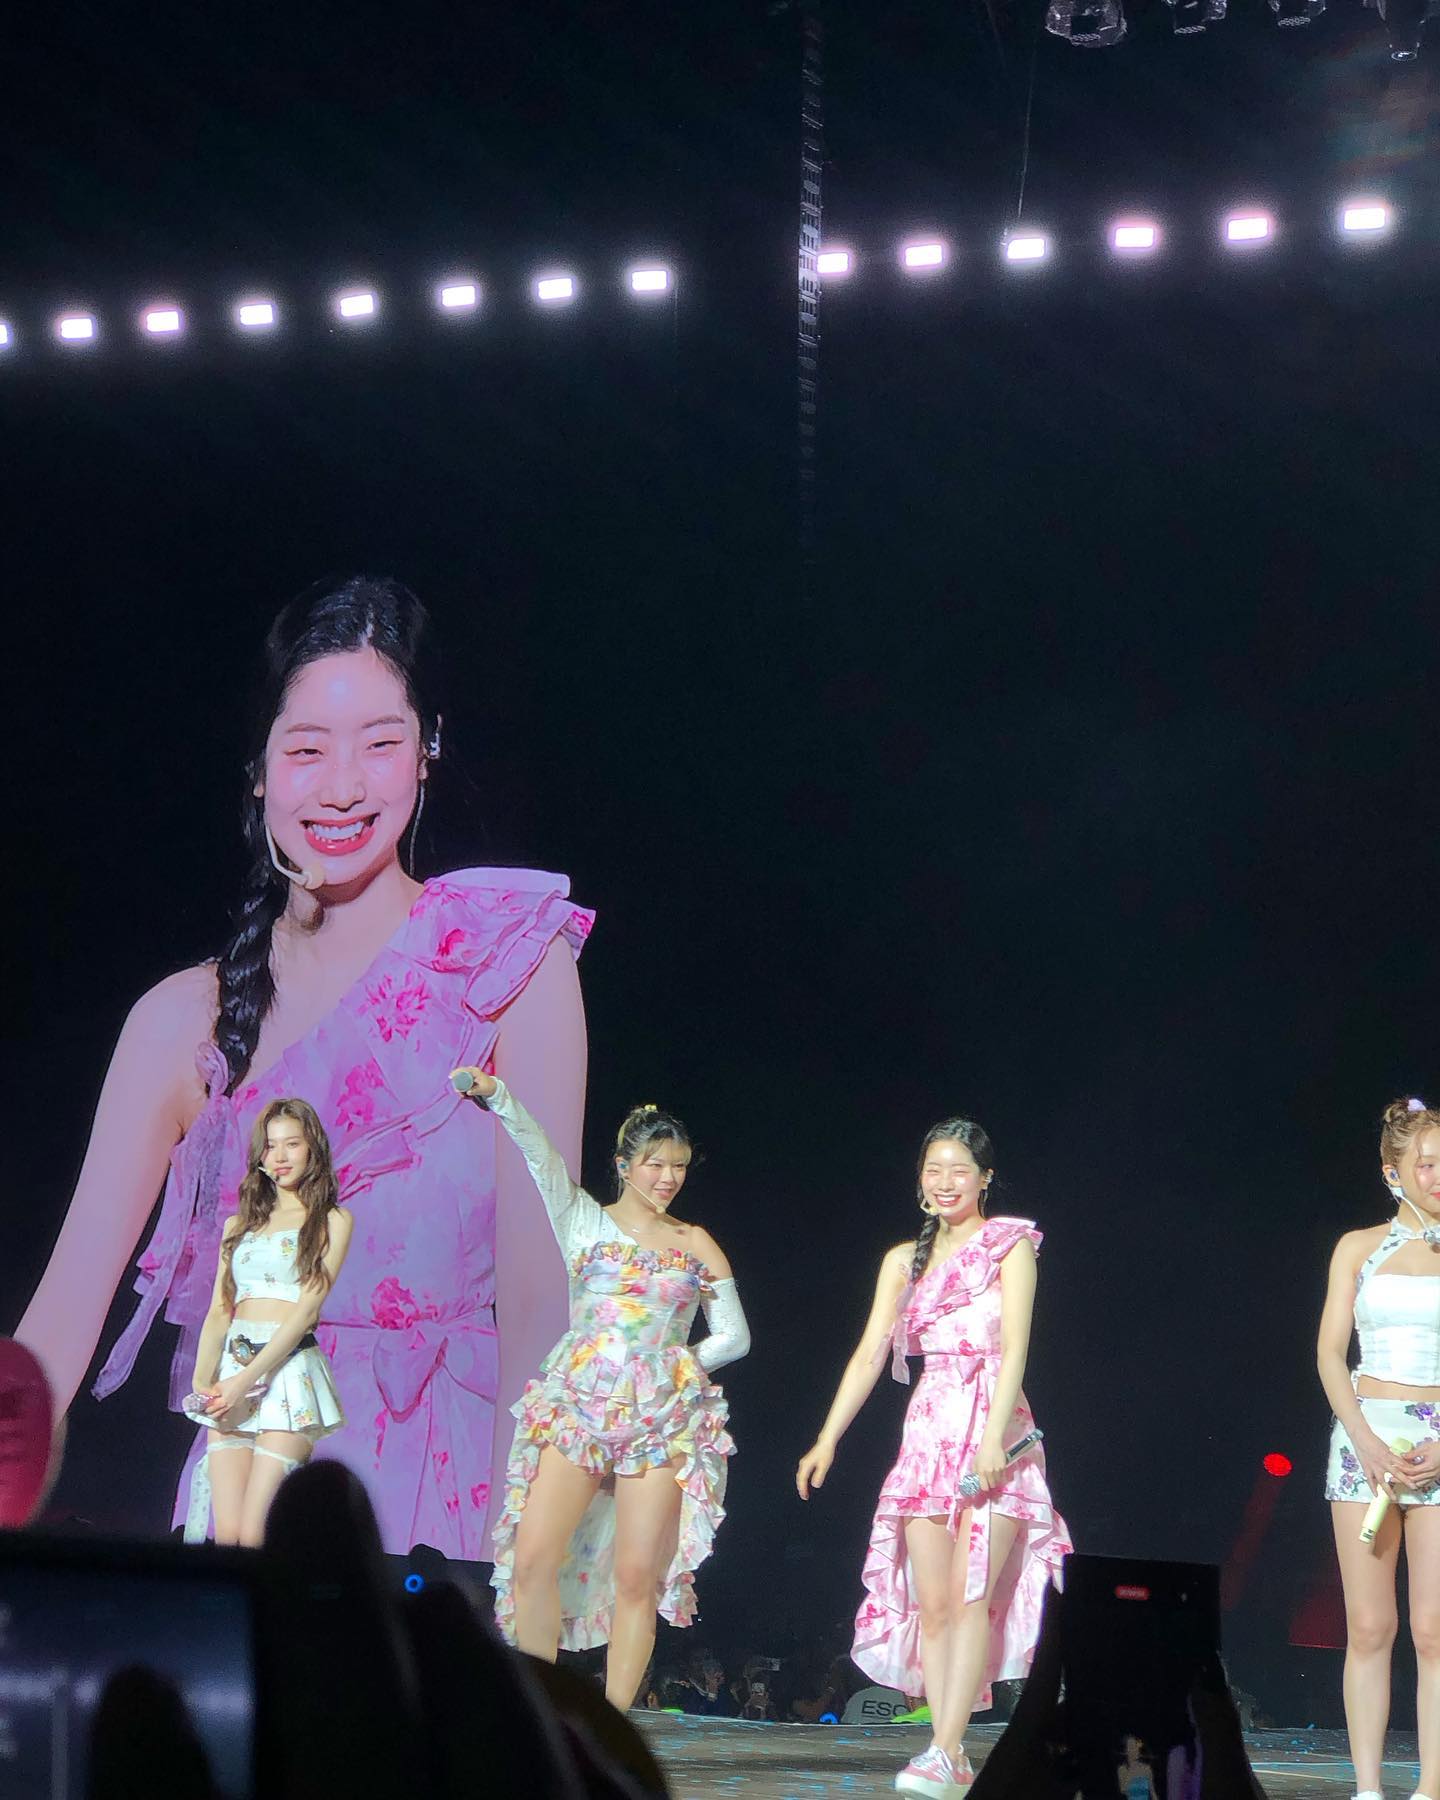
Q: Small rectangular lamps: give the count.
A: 14